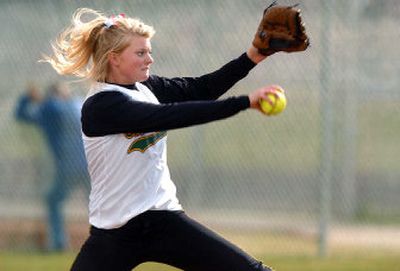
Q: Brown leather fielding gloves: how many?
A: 1